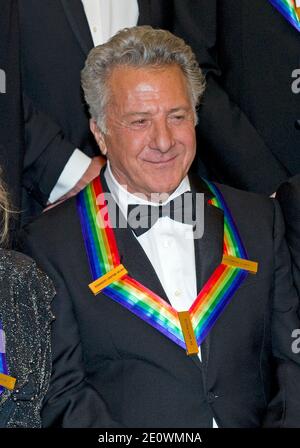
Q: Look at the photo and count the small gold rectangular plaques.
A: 4